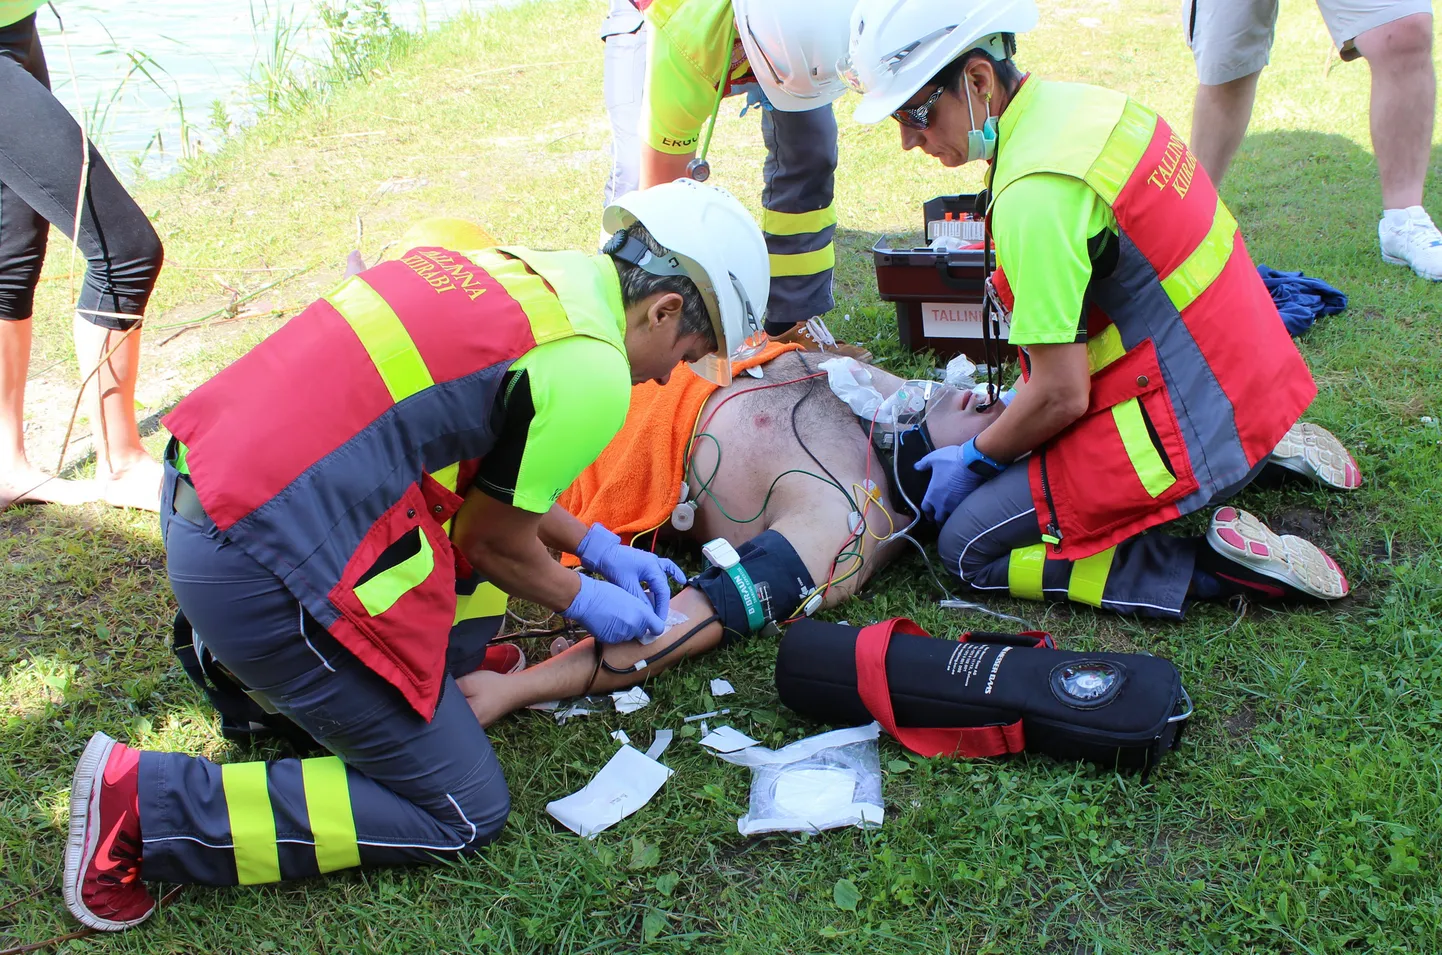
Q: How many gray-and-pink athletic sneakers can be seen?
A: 2